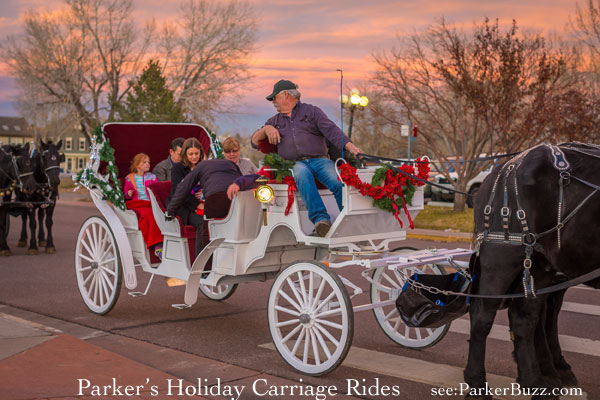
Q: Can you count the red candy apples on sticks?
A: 0